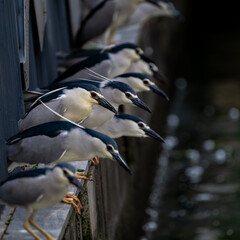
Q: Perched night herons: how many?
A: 10